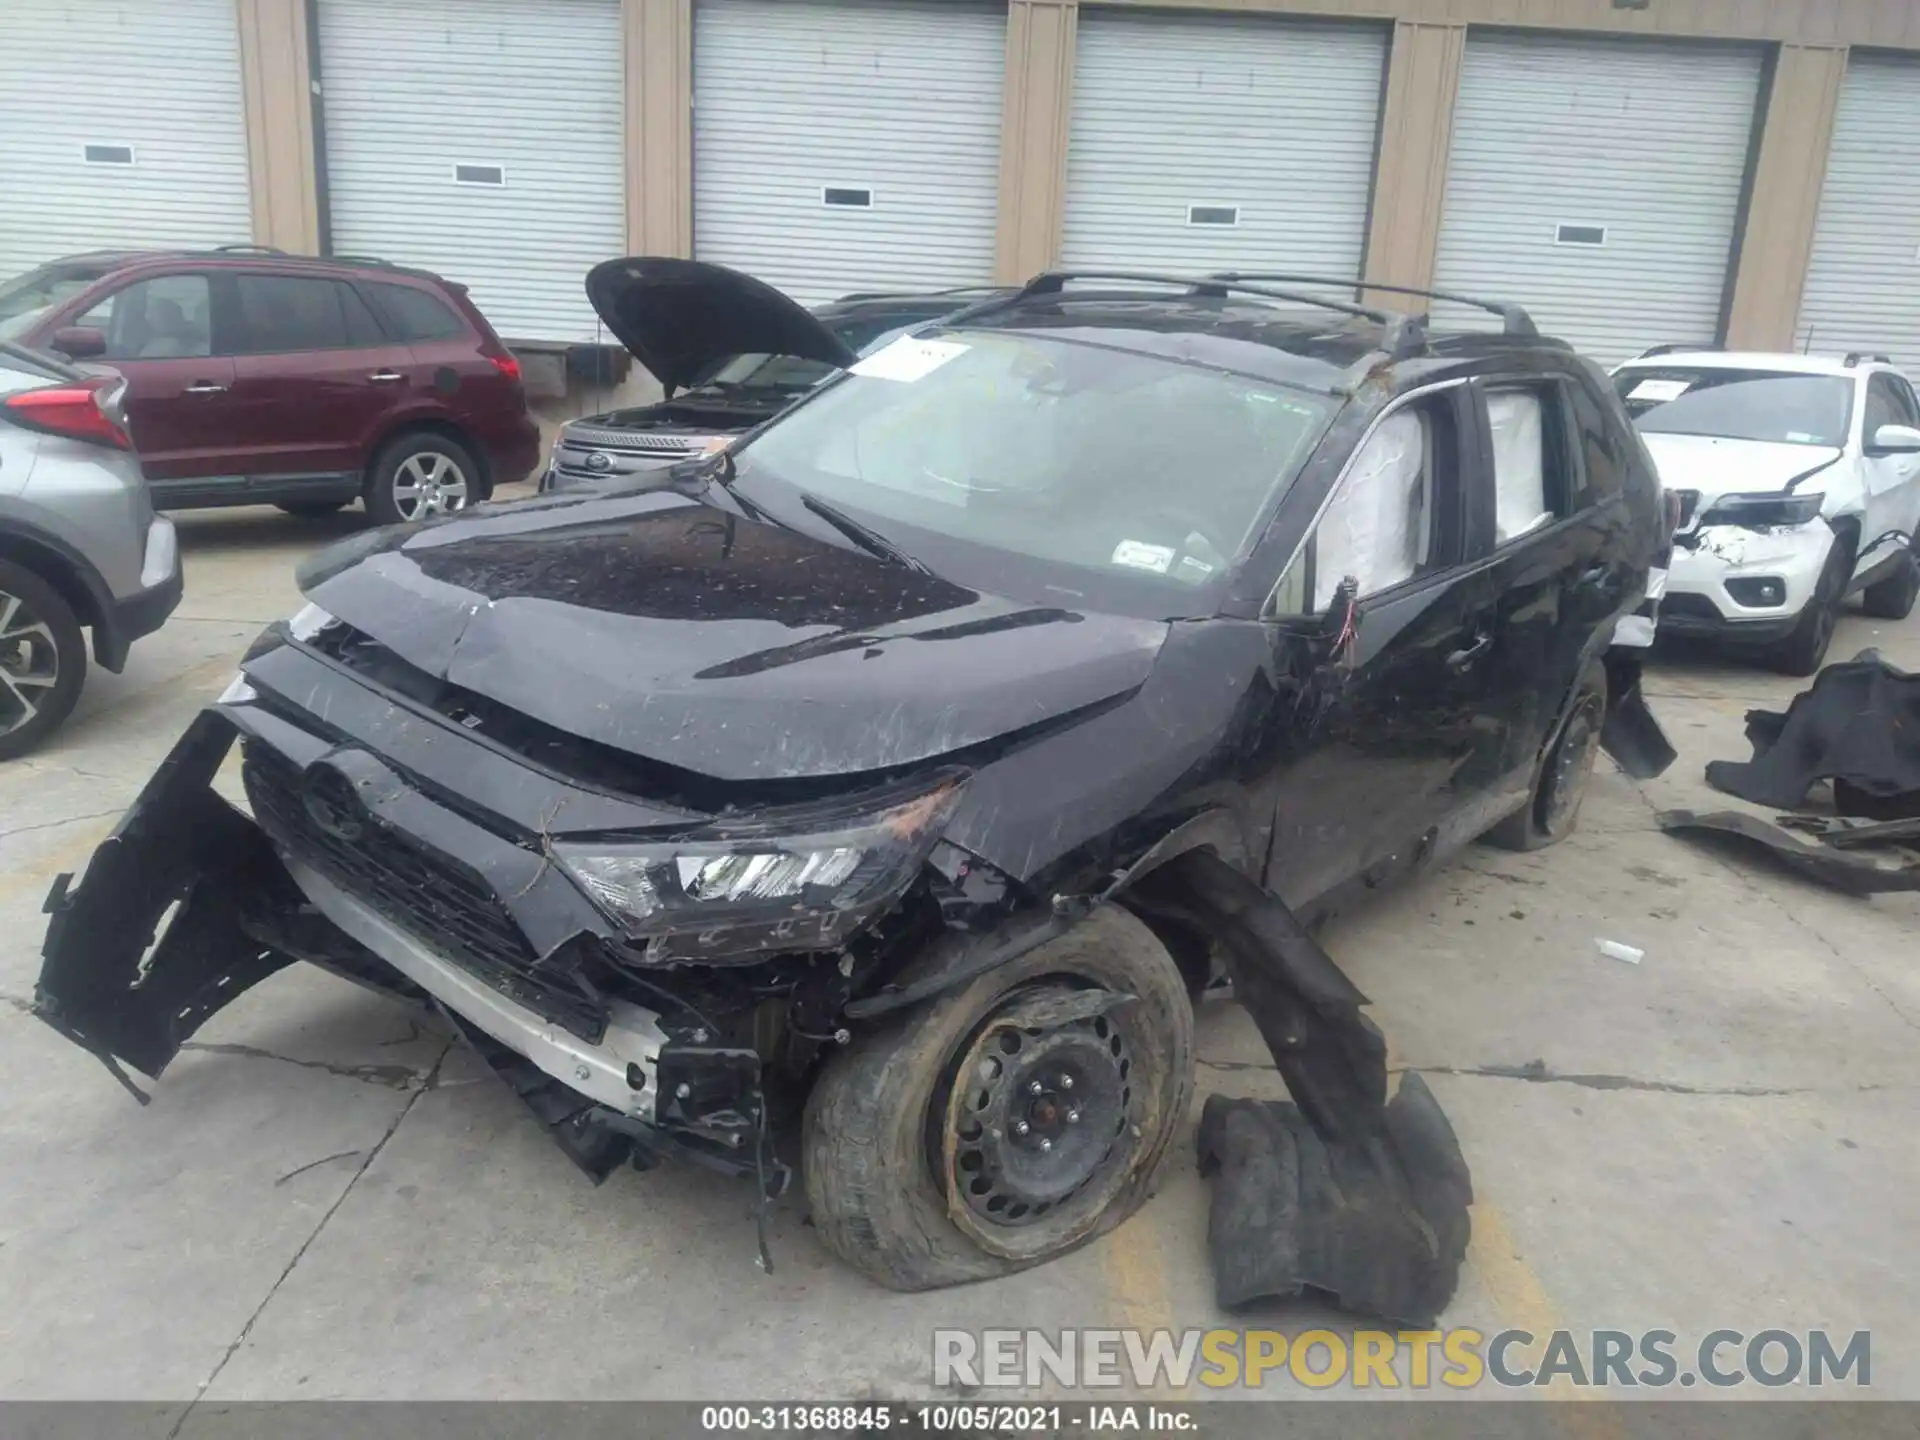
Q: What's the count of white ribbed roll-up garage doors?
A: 6